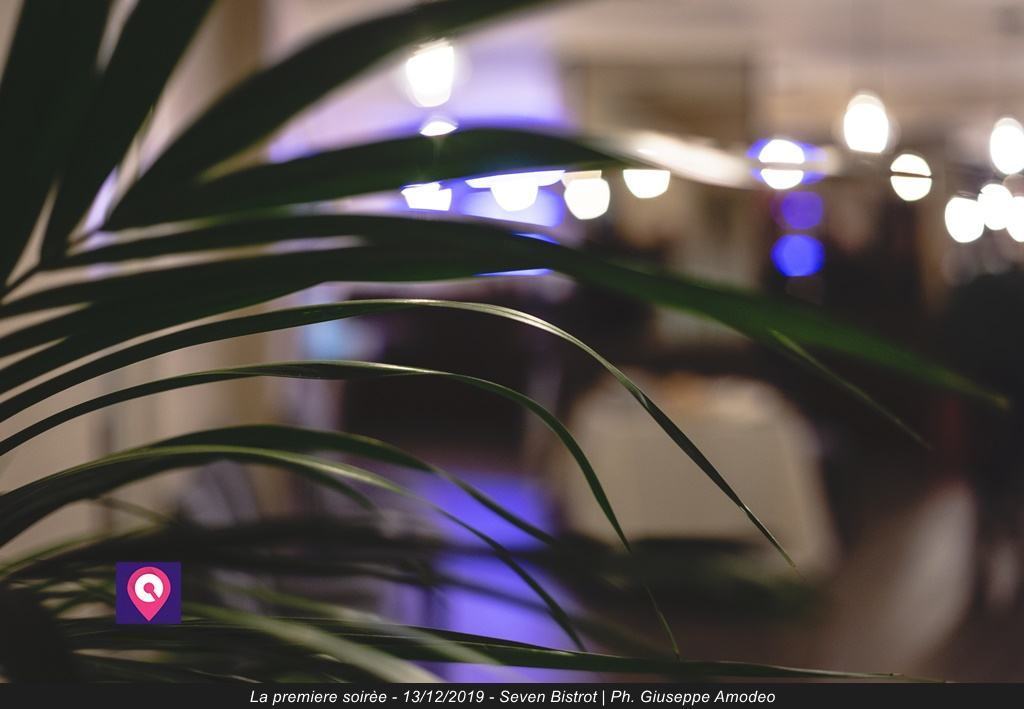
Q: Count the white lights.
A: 13